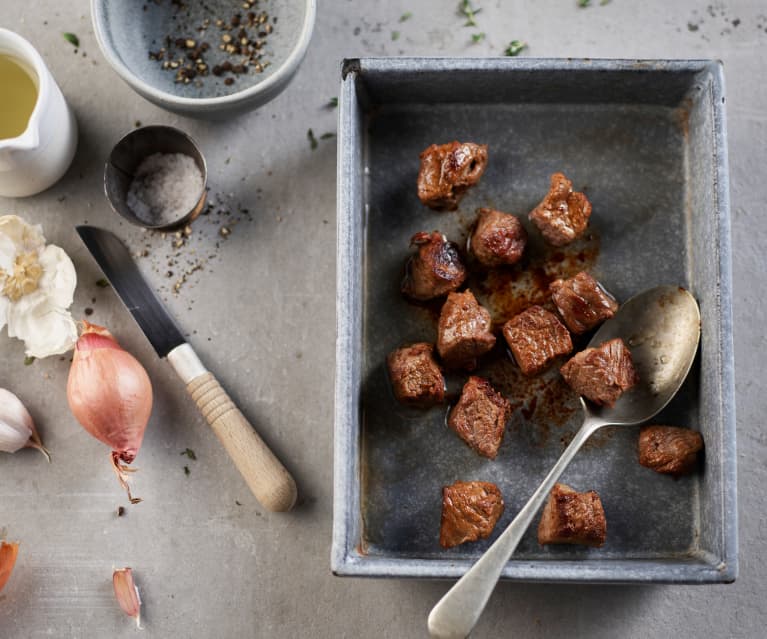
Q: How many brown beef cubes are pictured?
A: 13